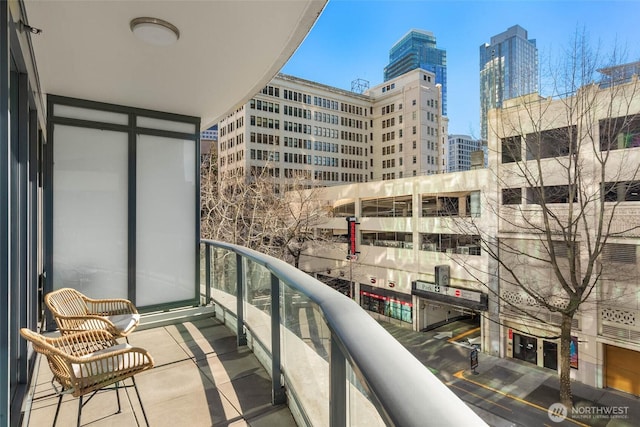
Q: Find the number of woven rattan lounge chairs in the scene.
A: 2